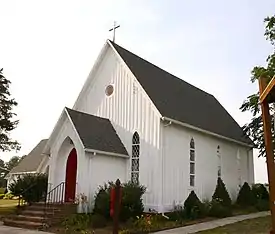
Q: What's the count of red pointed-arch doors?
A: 1